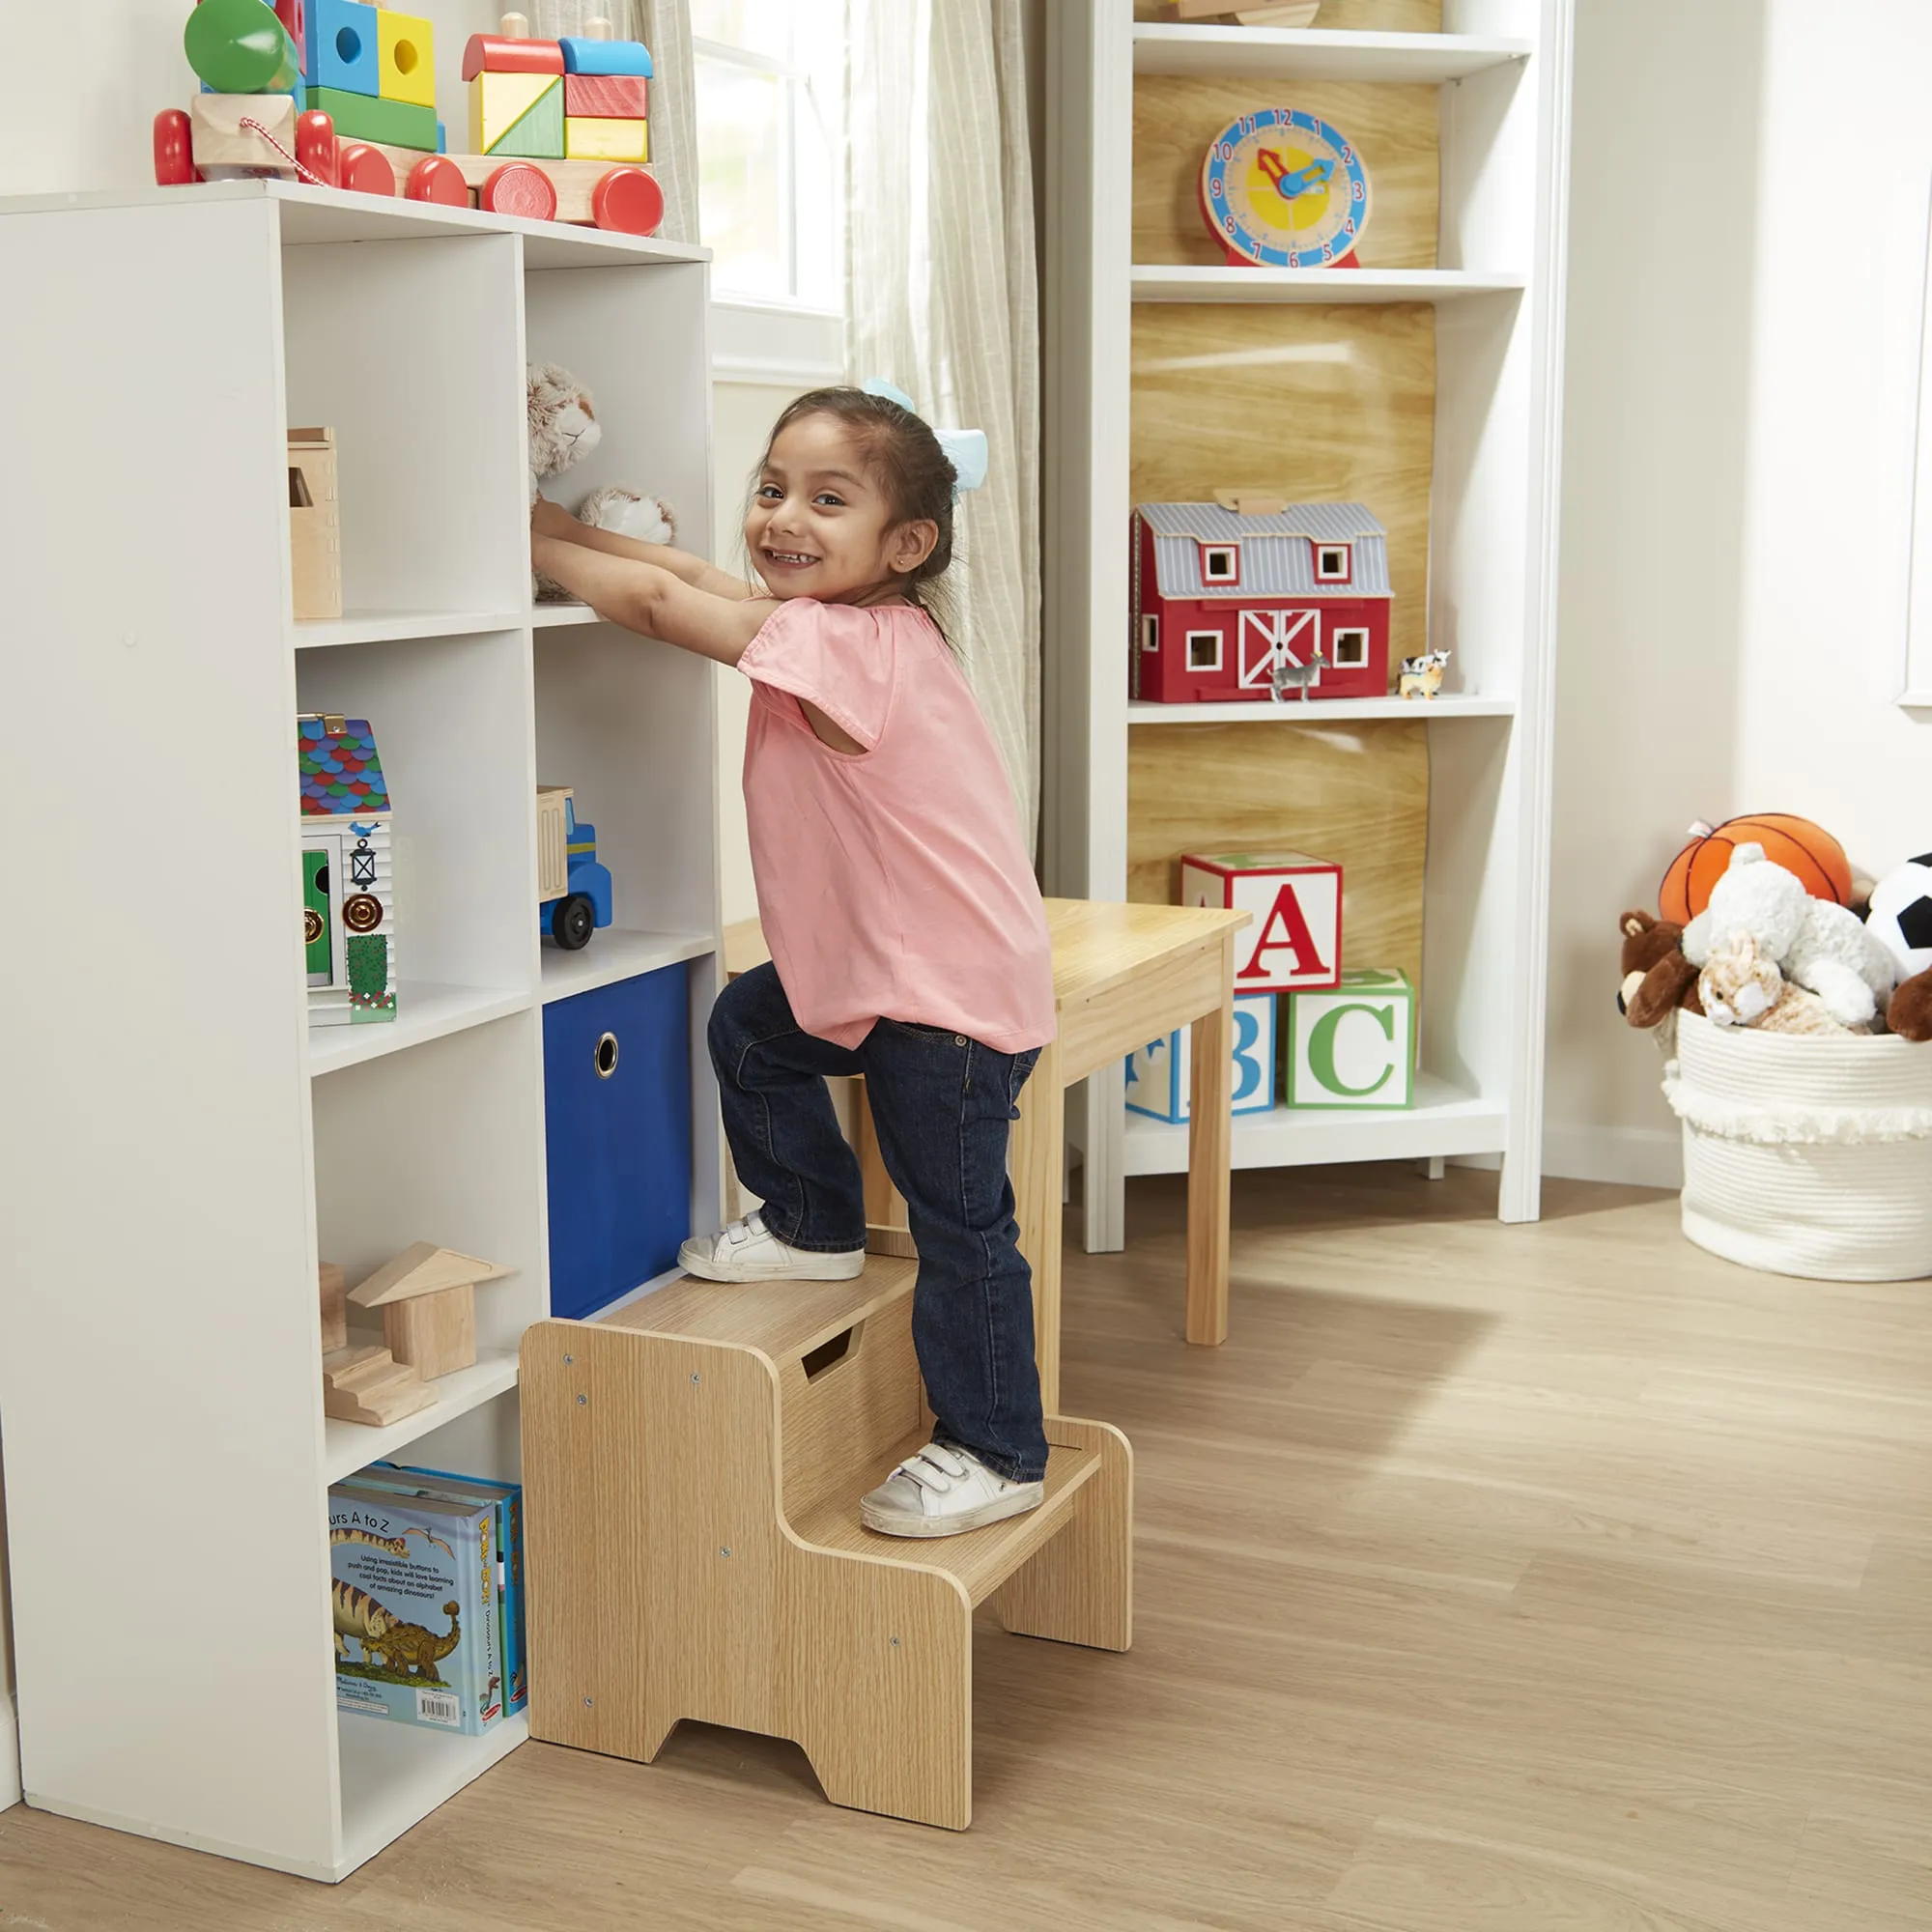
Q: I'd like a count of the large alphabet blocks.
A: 3